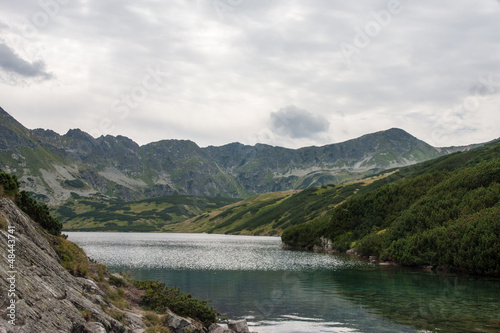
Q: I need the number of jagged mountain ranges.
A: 1